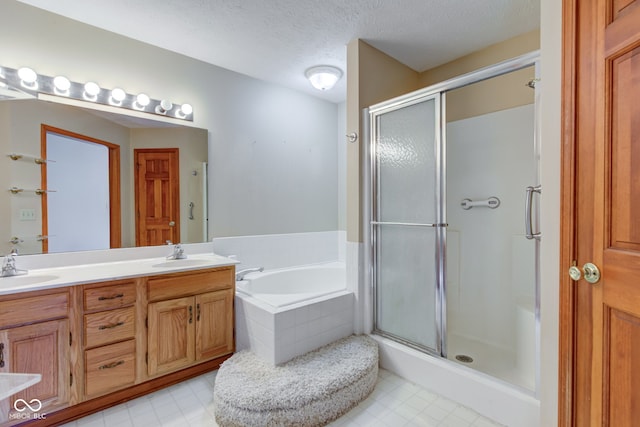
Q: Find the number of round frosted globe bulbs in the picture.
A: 7